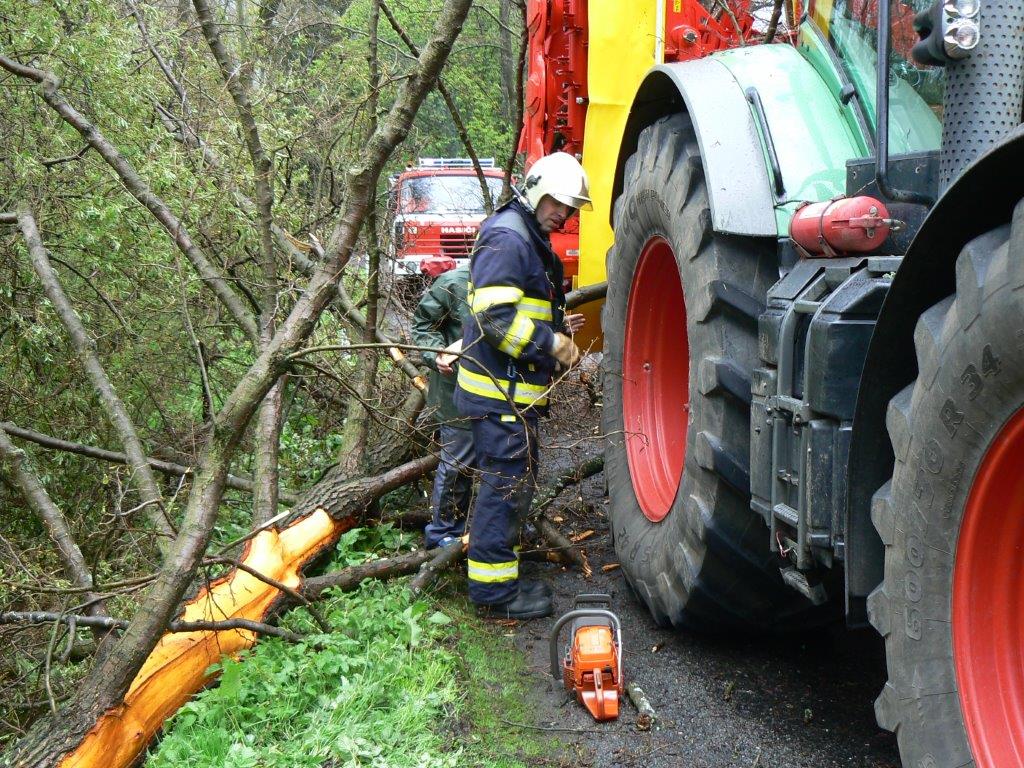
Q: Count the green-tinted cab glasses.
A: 1